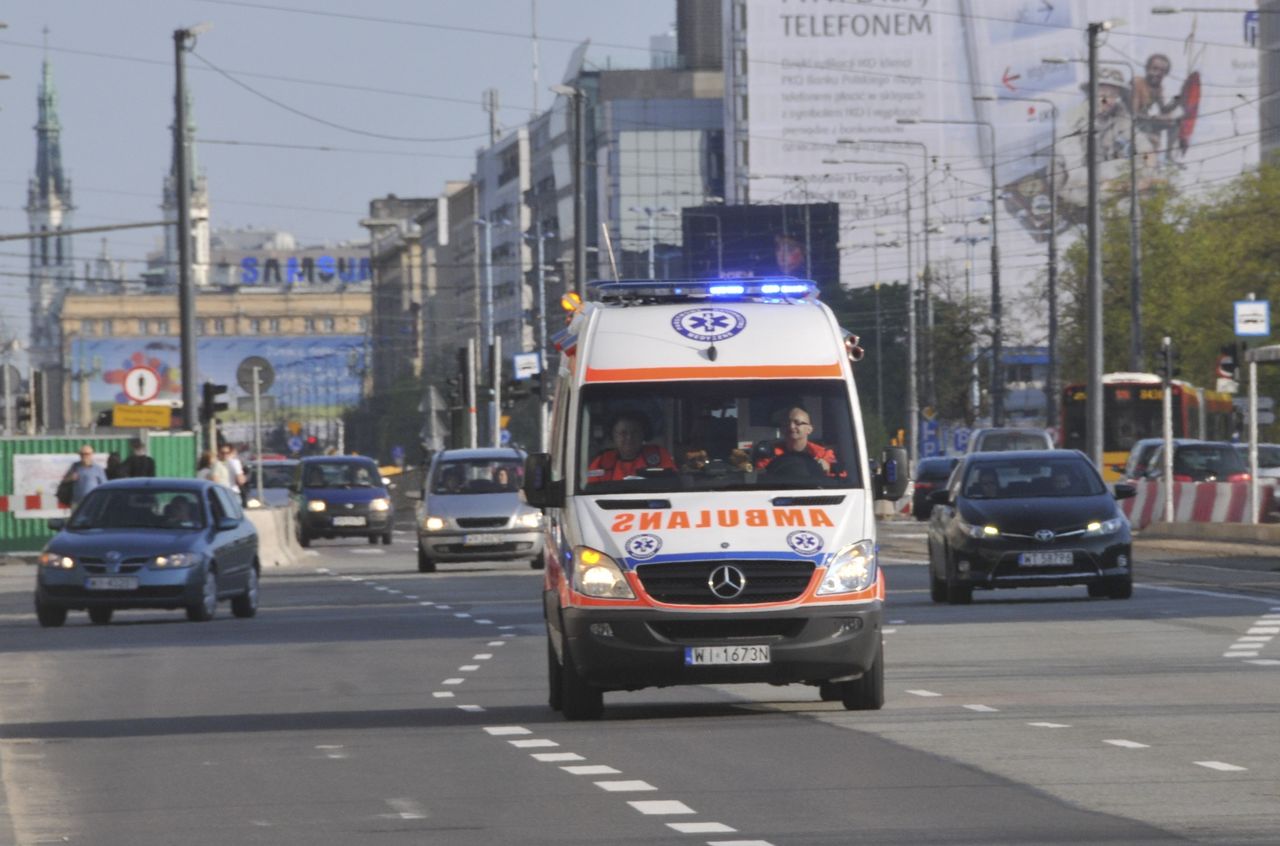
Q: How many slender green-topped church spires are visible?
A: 2